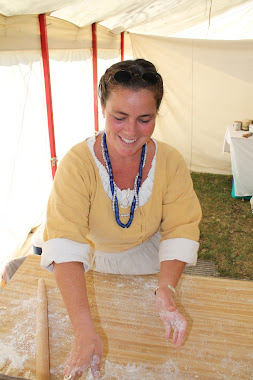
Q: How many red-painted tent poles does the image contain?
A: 3